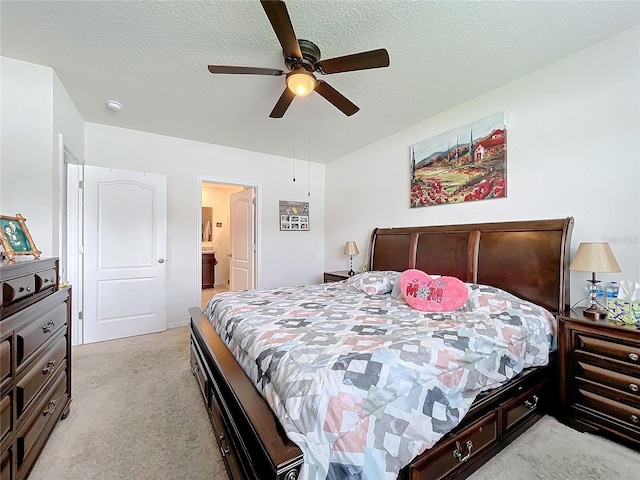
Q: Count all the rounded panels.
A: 2